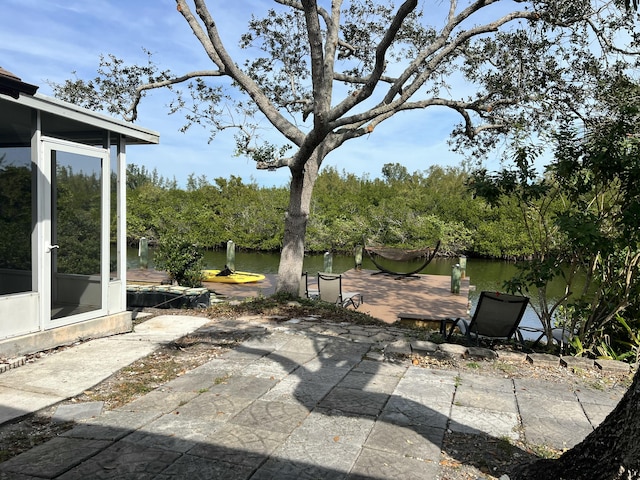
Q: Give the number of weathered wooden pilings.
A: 6